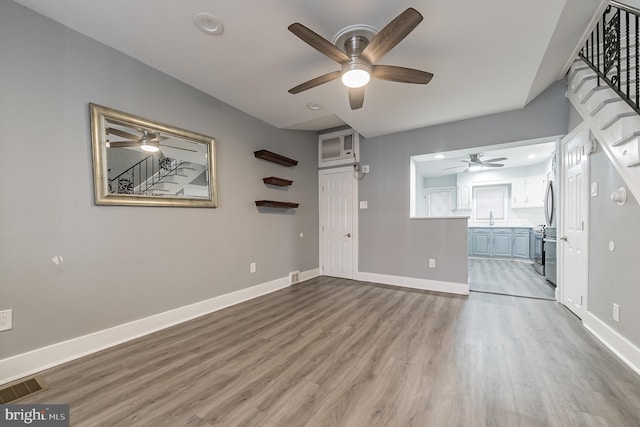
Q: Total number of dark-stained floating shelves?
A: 3